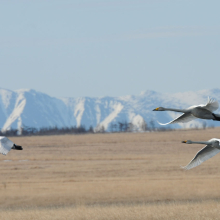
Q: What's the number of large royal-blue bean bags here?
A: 0